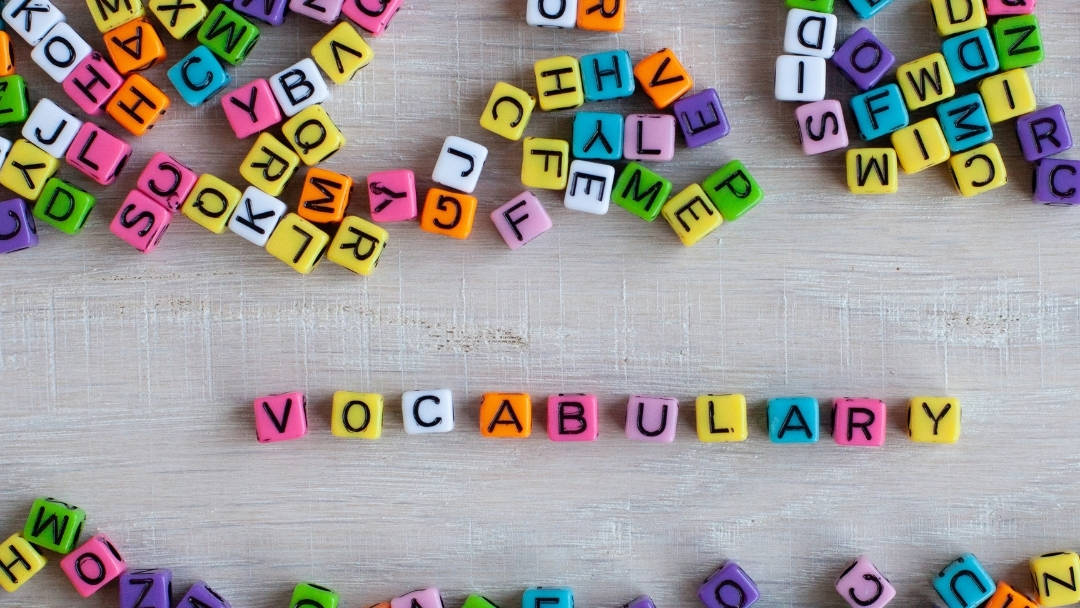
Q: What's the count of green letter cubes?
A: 10